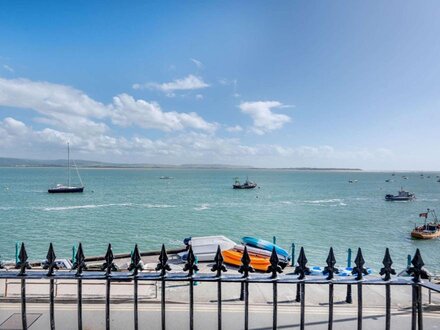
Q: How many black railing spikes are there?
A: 15